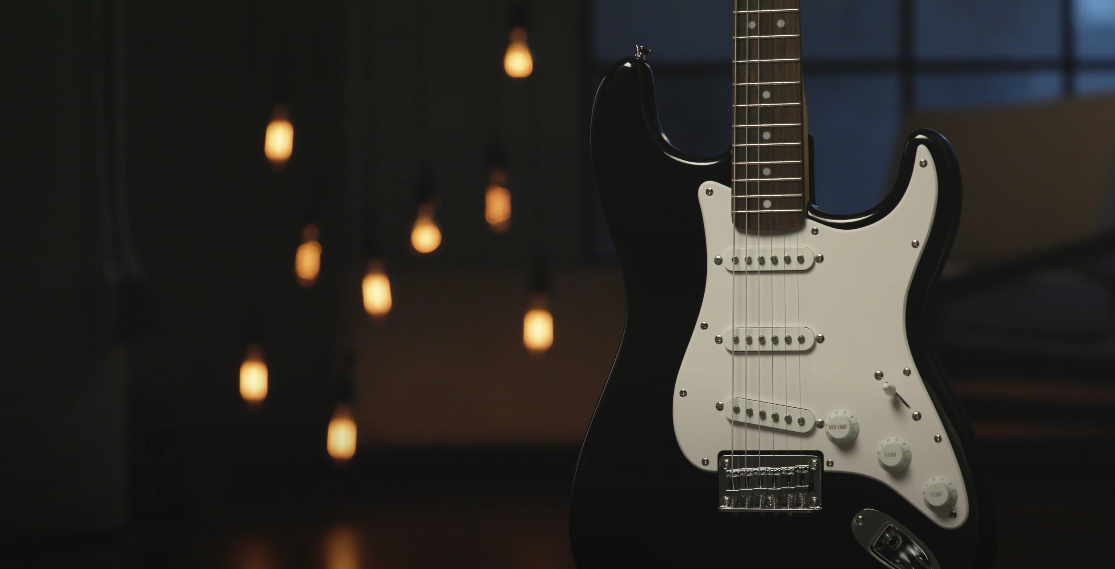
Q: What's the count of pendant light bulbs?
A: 9